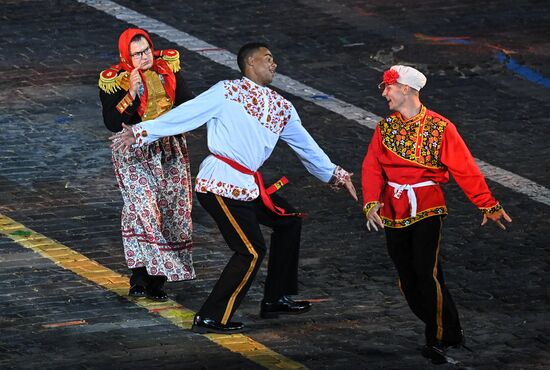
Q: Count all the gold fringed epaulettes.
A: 2